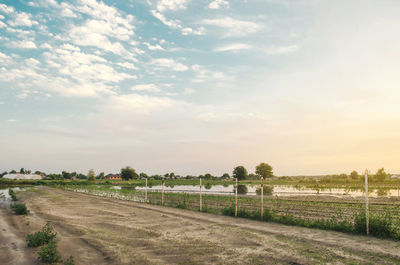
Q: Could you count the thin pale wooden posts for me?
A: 6